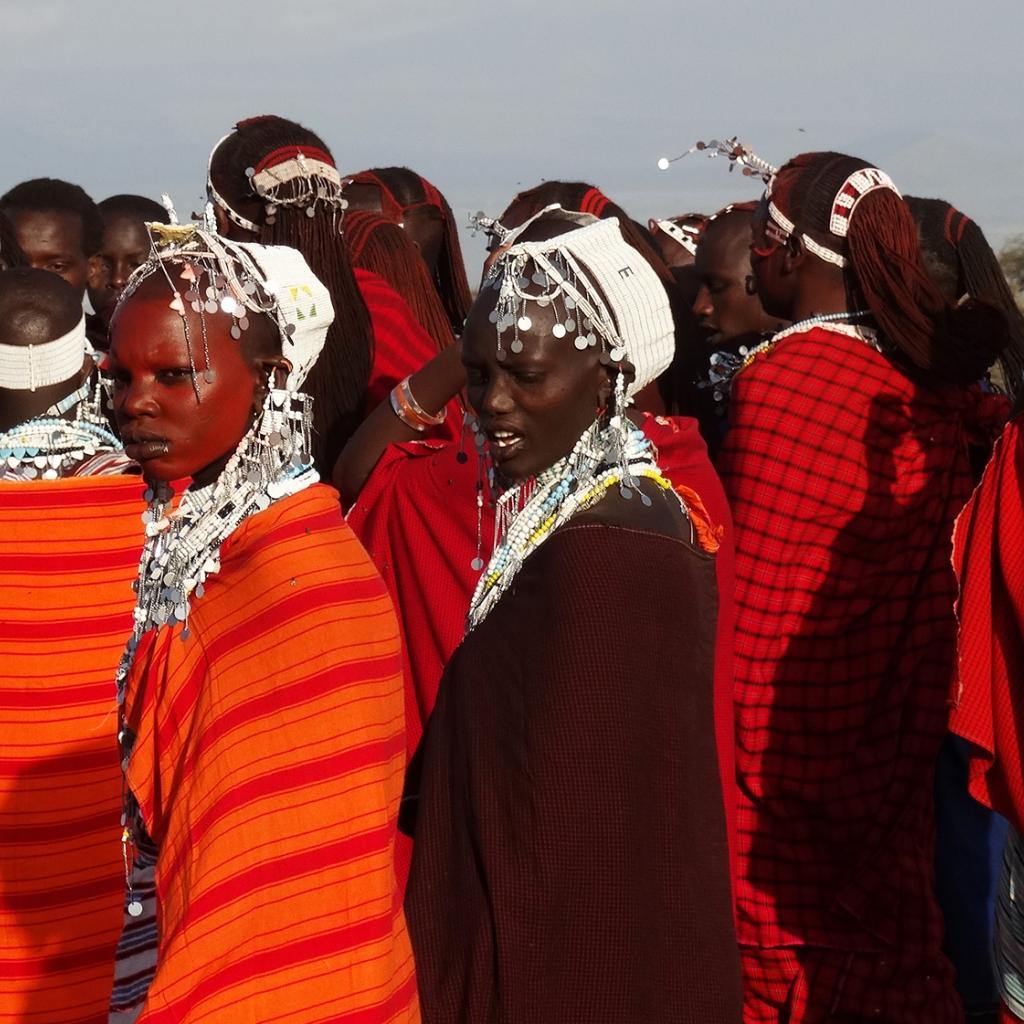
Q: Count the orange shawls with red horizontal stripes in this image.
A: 2